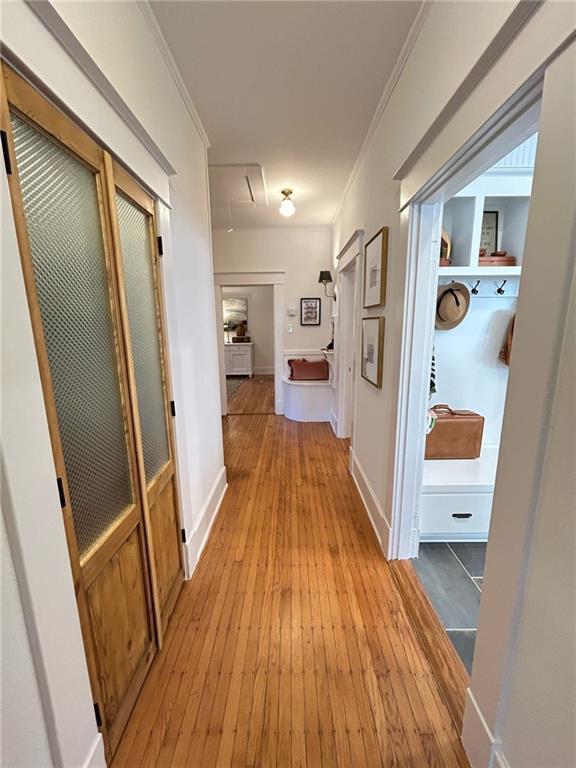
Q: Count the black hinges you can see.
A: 6